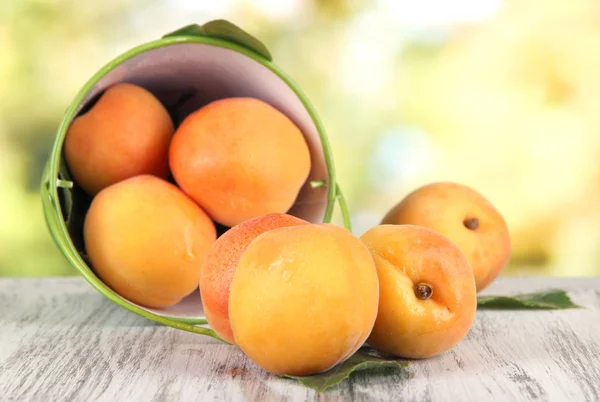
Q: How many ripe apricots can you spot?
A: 7